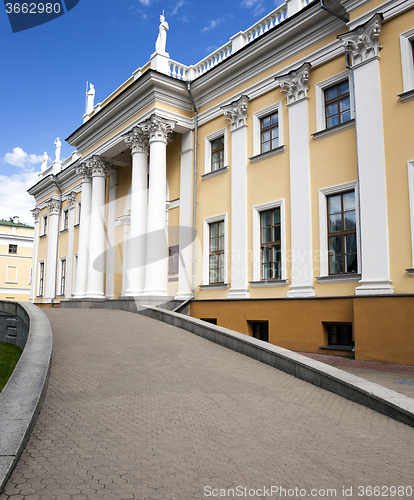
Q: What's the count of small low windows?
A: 3